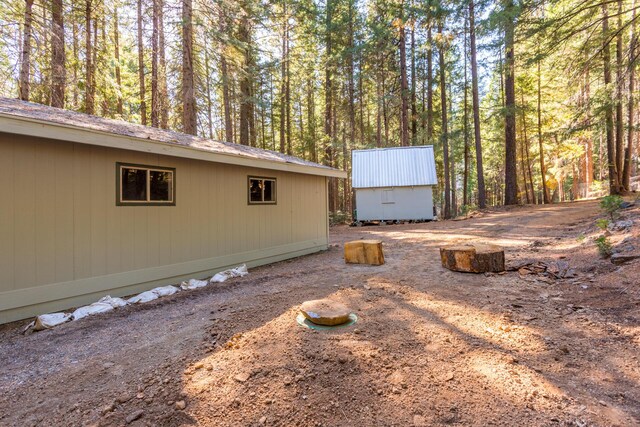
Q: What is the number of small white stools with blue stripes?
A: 0